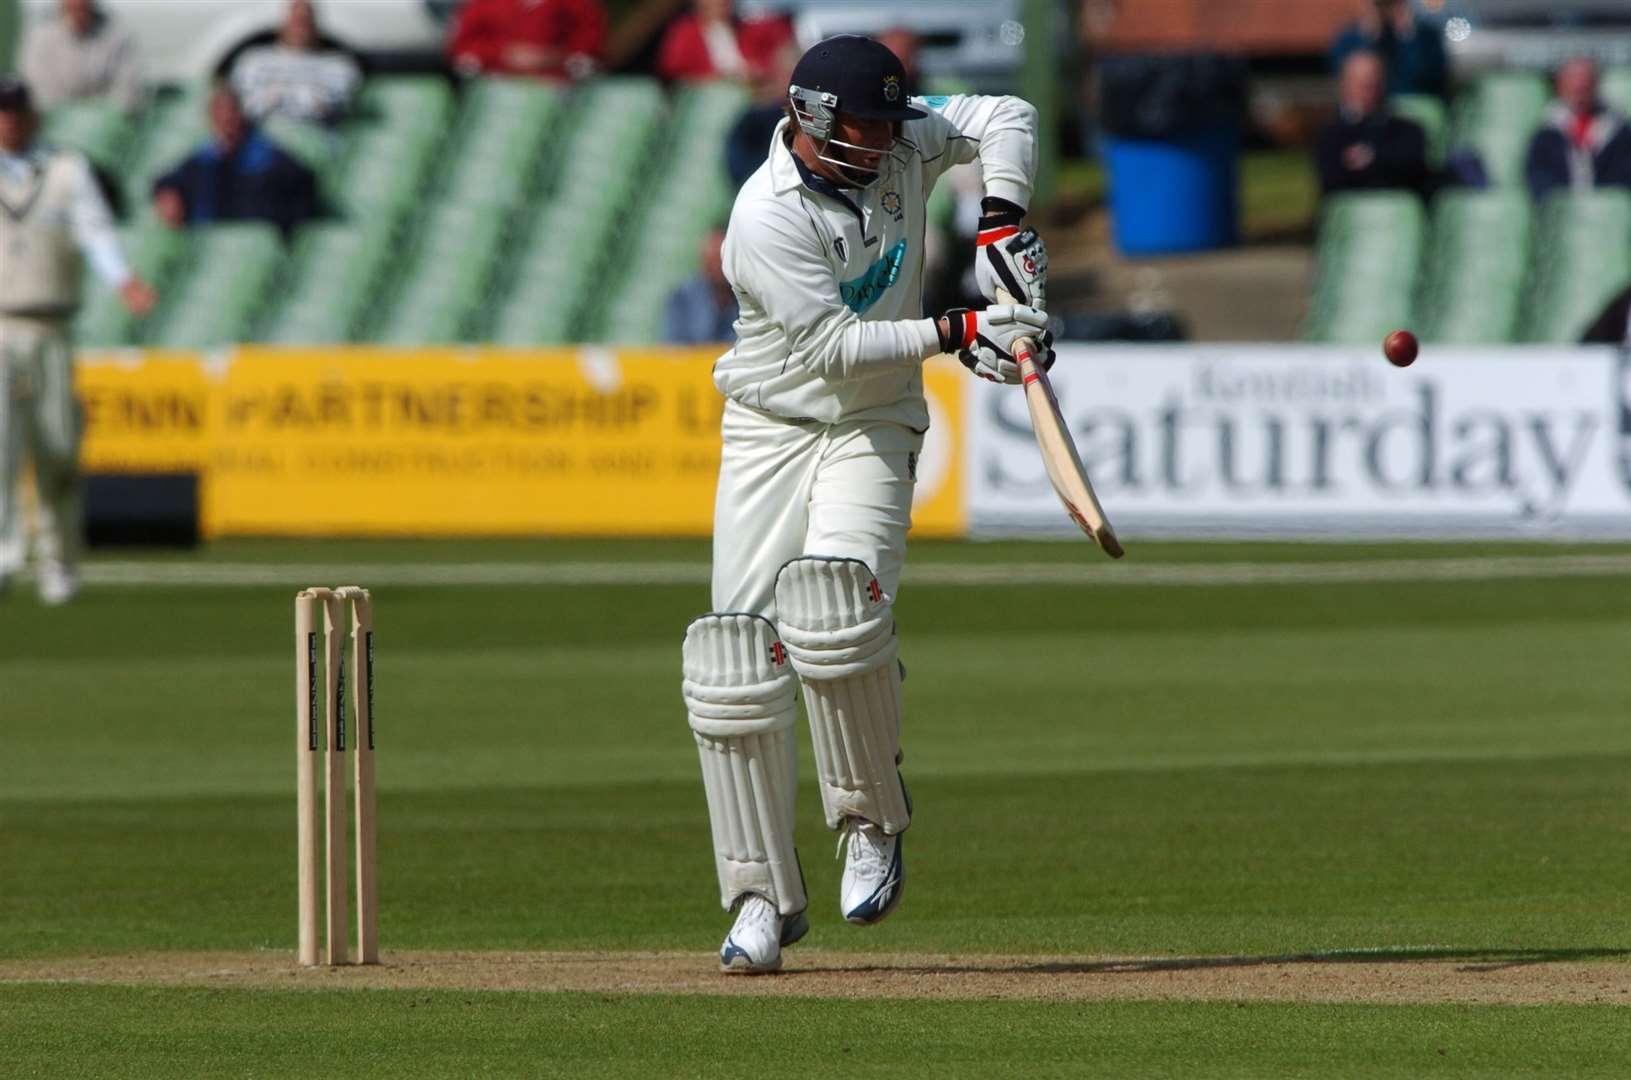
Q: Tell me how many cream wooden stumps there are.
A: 3